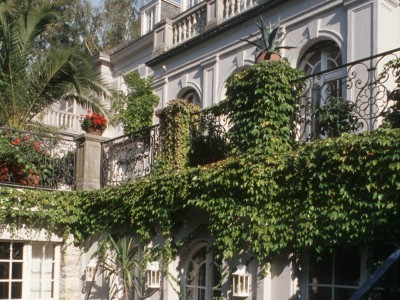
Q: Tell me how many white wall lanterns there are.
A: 3